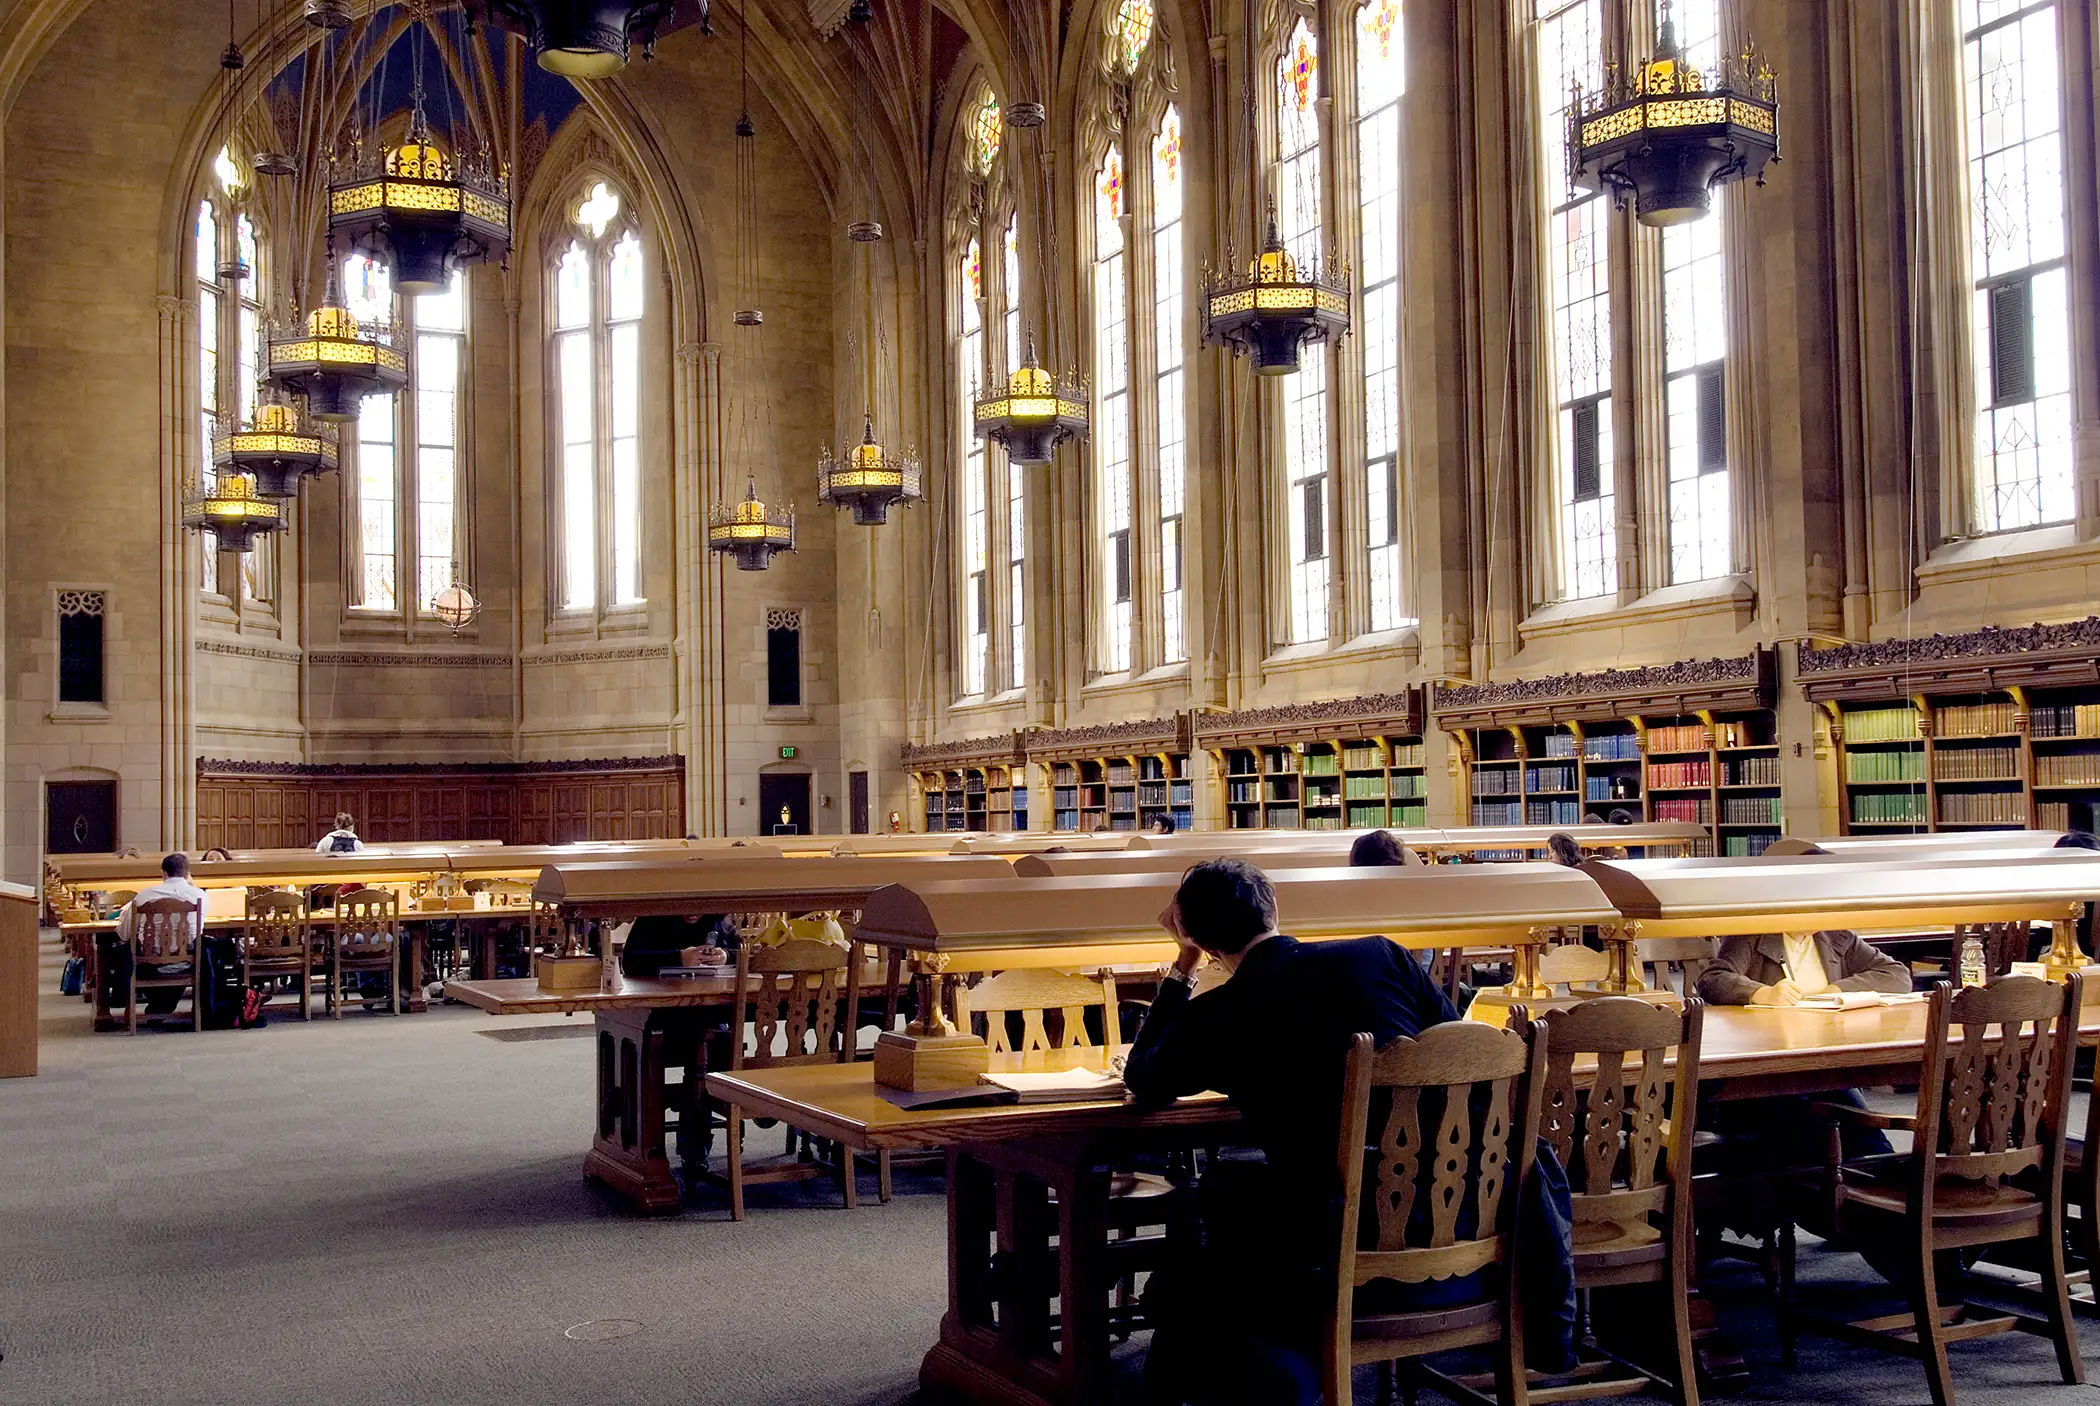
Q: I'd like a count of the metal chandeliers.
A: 10